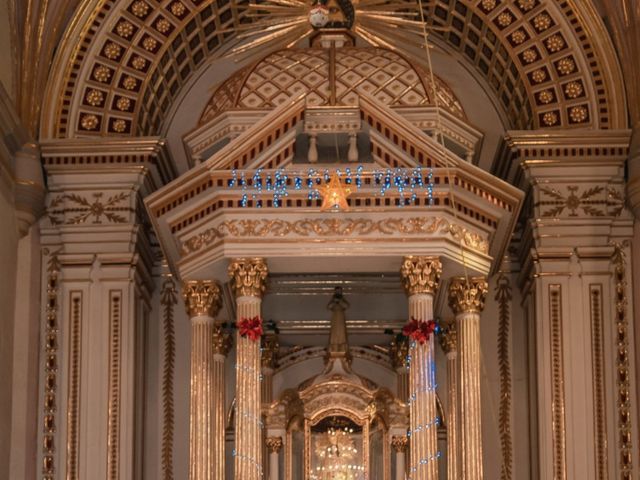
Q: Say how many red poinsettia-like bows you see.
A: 2